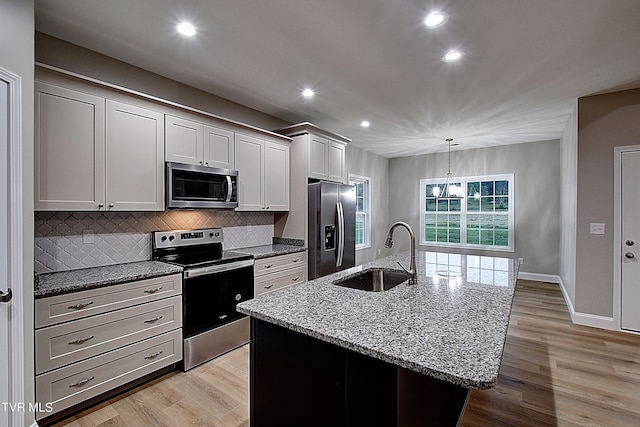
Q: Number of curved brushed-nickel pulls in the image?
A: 10